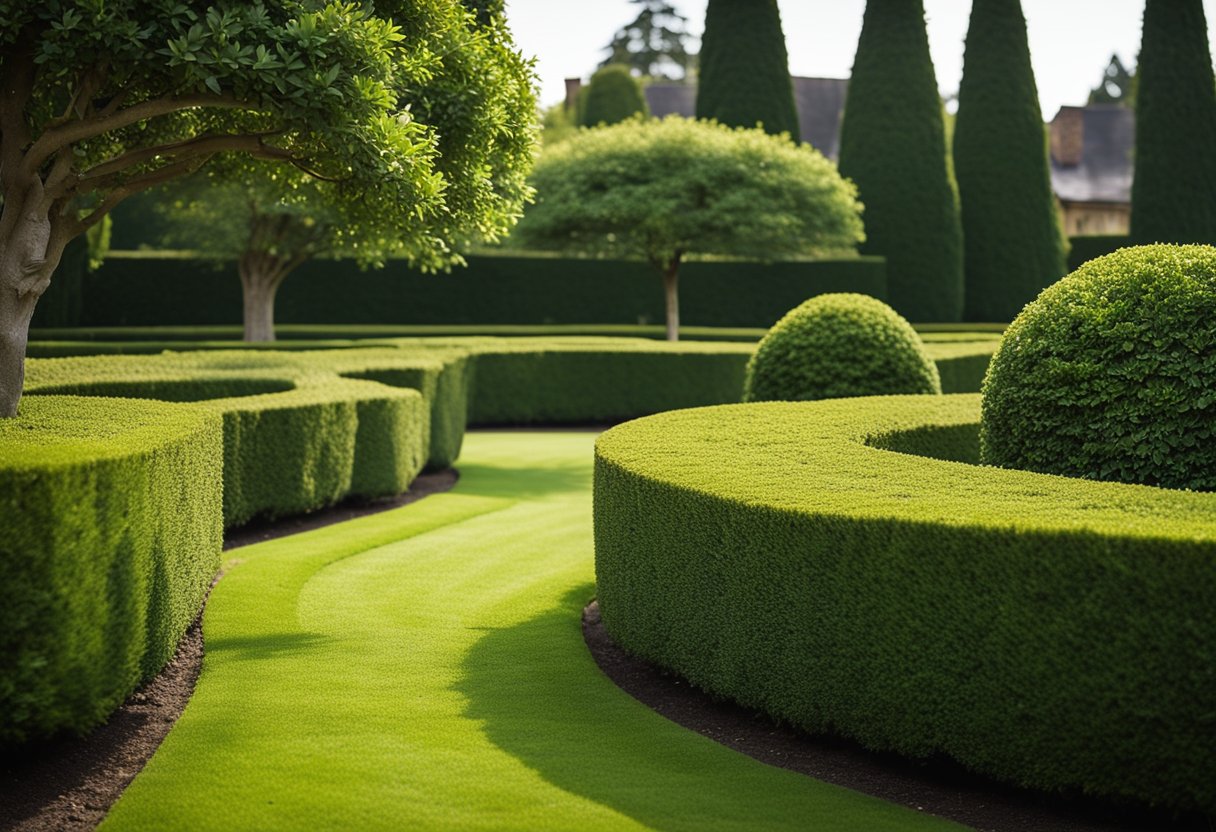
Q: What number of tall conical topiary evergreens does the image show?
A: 4